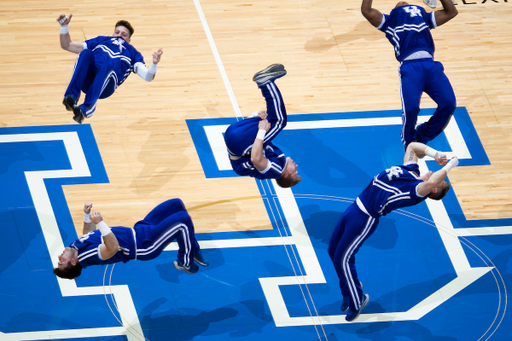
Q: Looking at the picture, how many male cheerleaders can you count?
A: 5